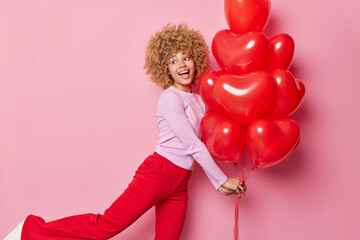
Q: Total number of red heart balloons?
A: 8